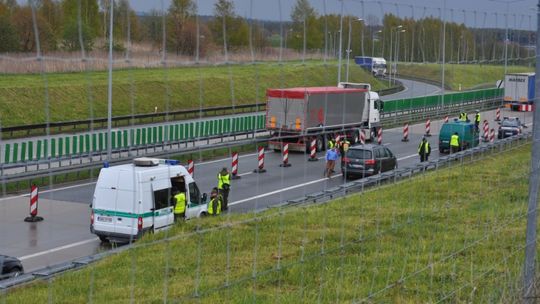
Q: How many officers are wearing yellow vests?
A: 9